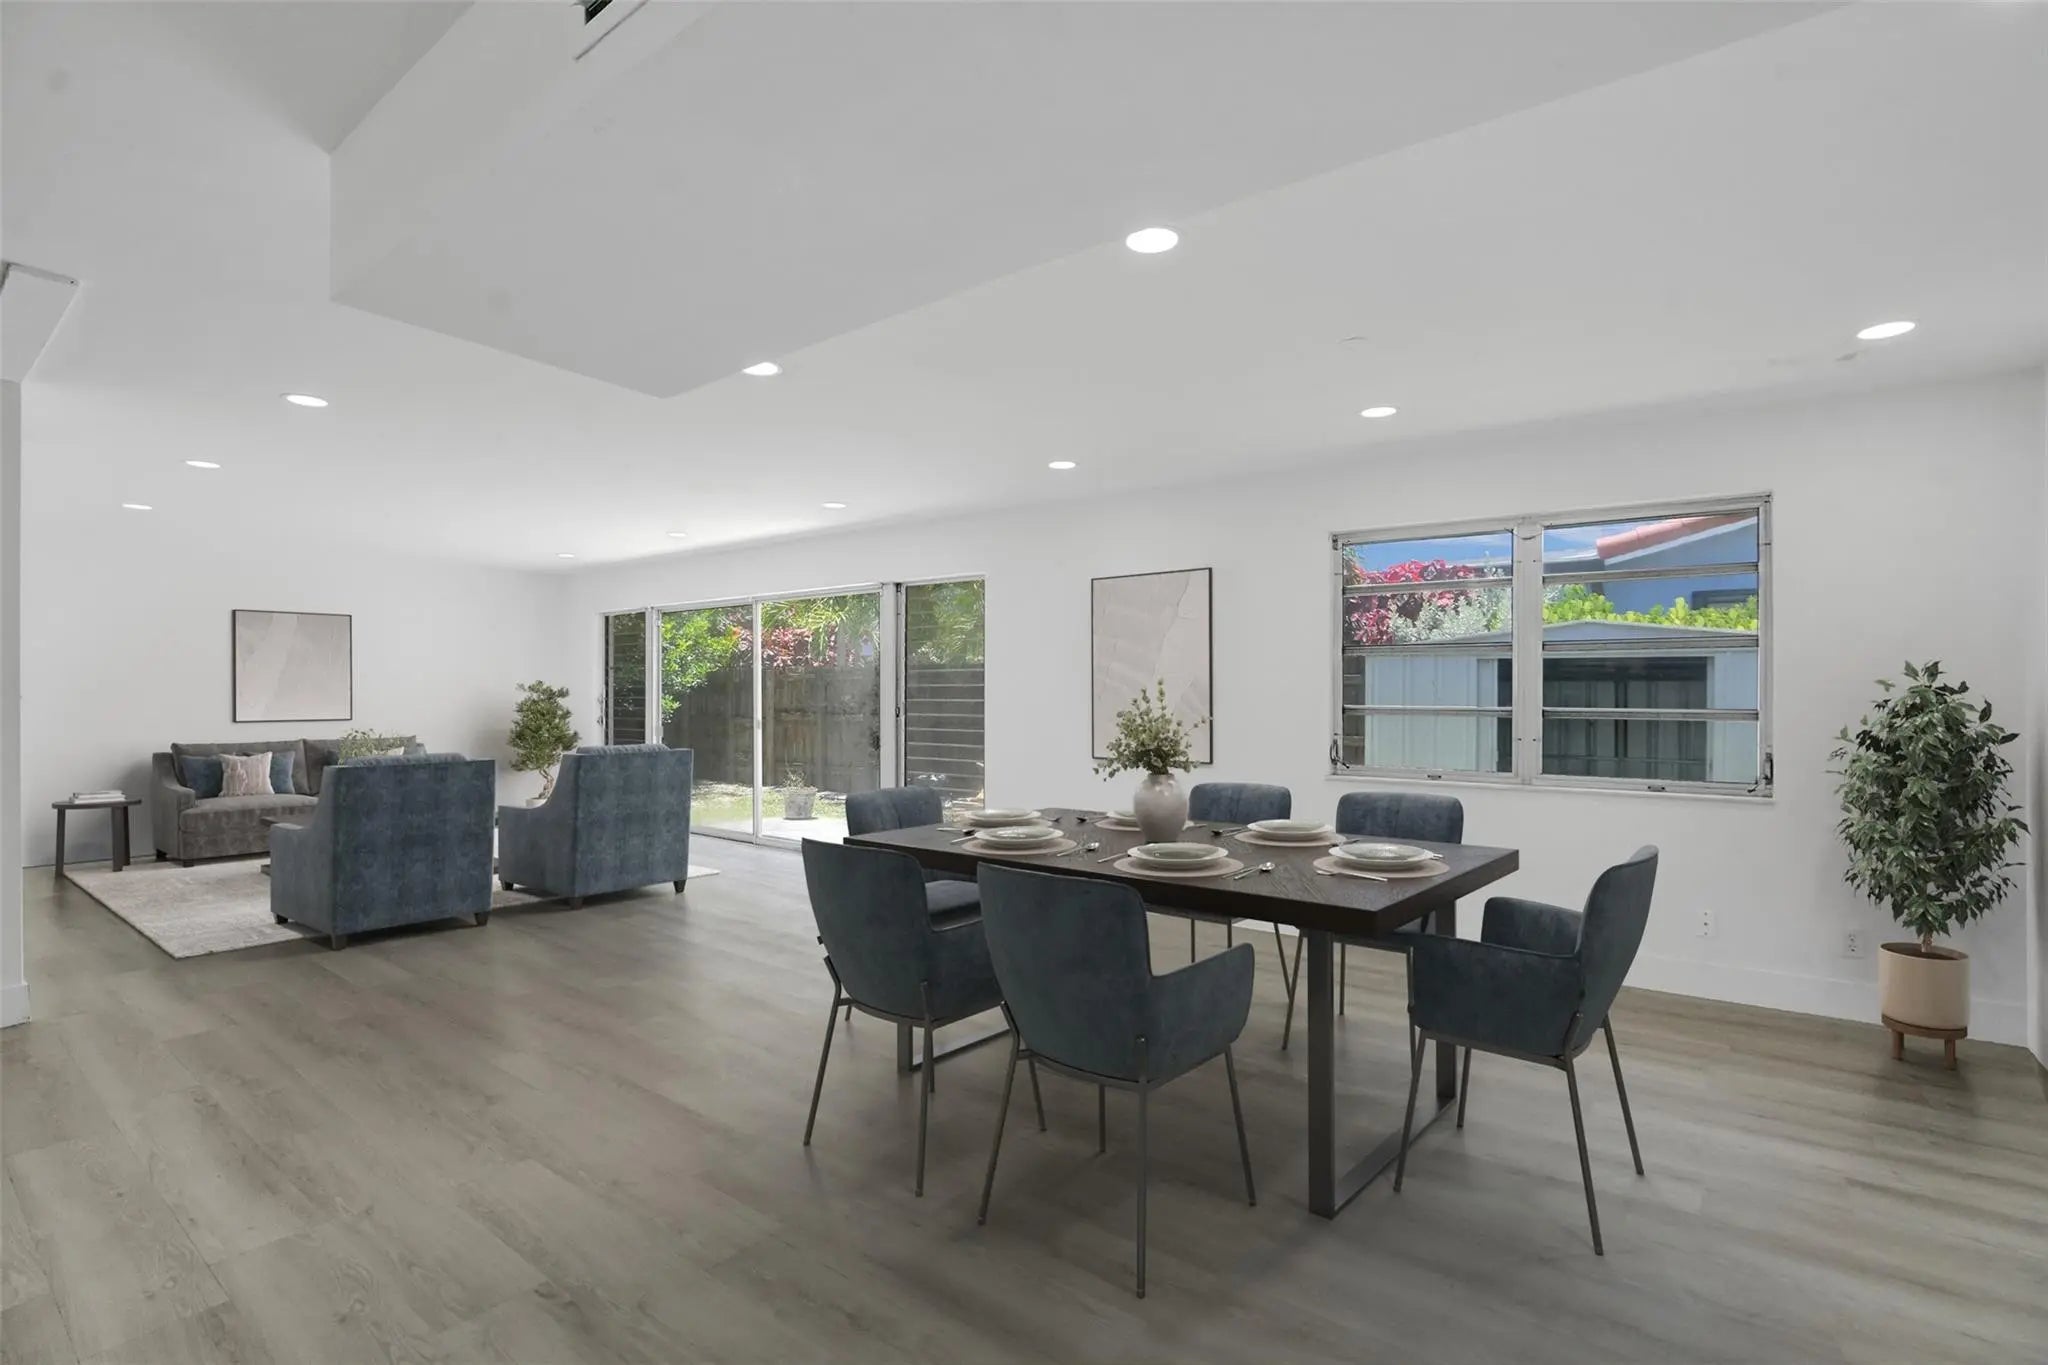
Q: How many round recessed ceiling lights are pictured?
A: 11